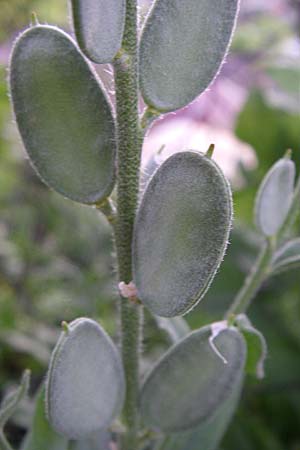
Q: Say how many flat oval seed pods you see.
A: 7